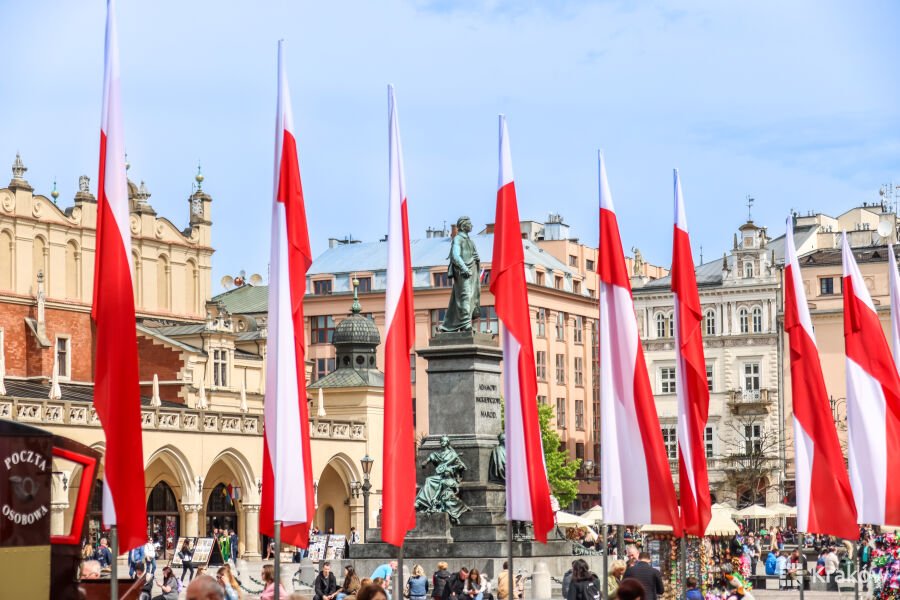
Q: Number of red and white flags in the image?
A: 9